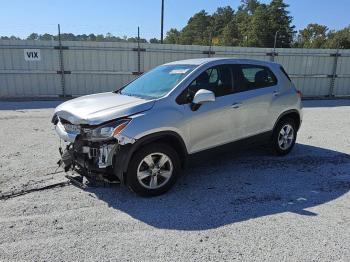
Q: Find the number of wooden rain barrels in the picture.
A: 0